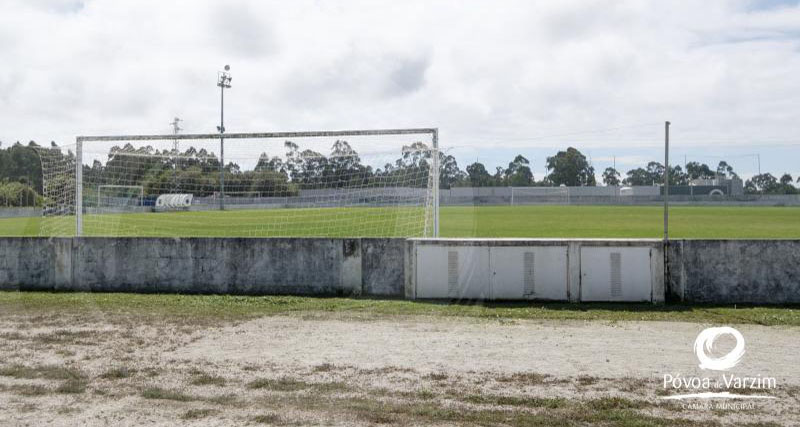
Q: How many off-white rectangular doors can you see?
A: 3